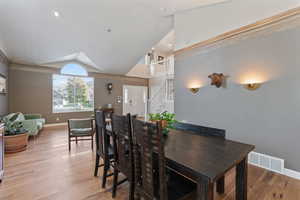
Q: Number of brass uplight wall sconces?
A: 2